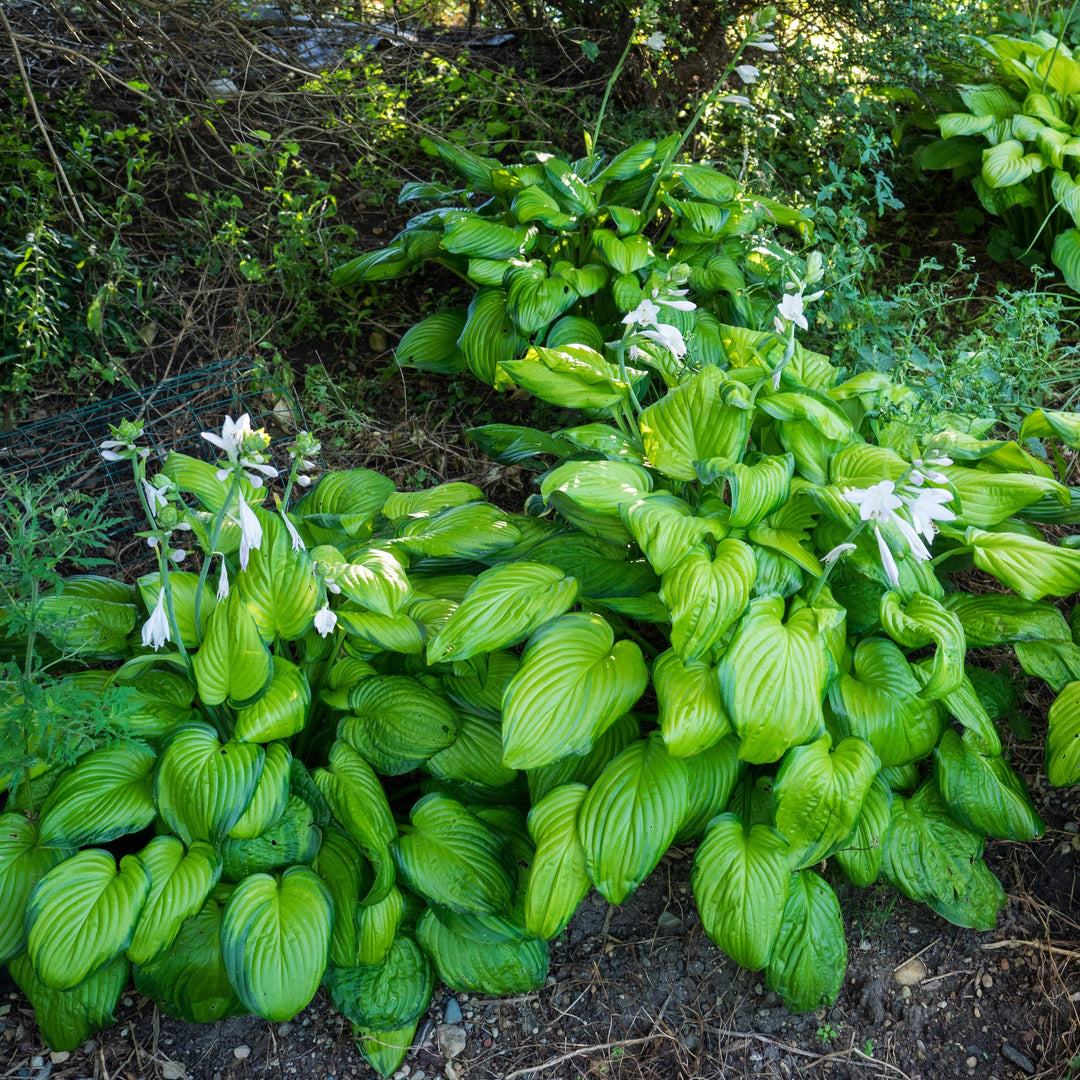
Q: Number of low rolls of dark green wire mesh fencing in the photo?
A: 1